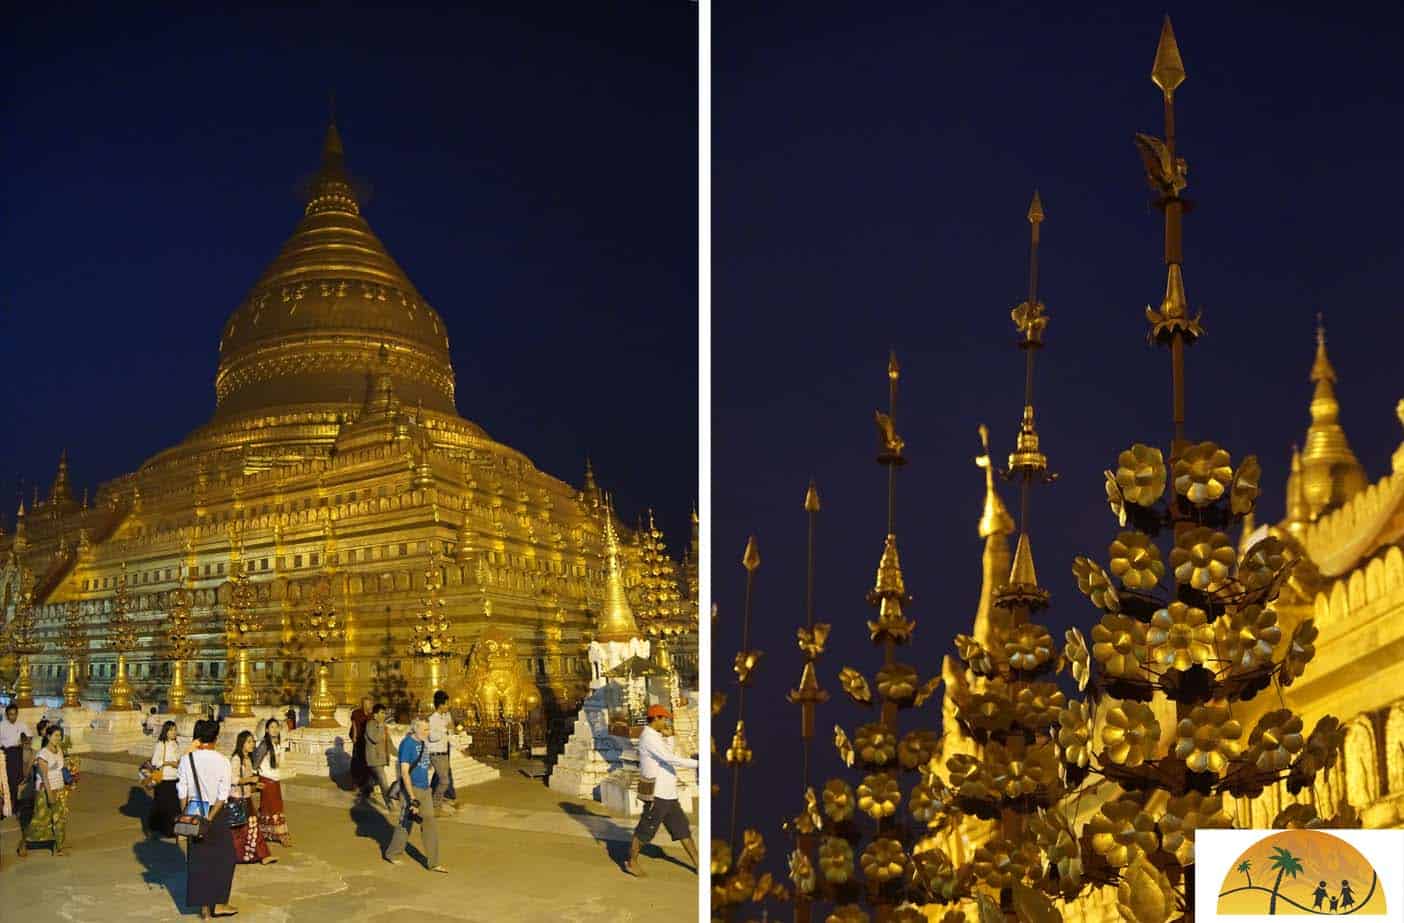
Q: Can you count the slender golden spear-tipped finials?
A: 5